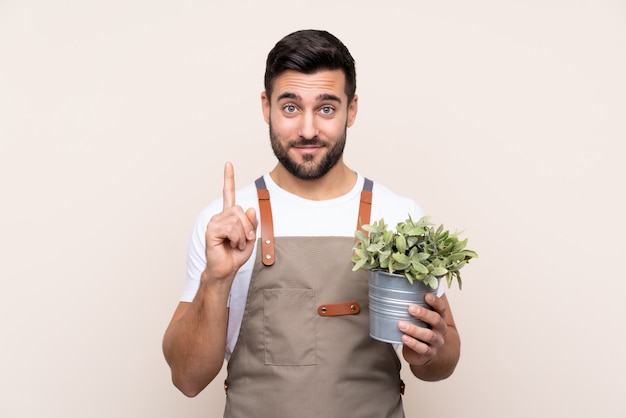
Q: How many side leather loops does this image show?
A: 2